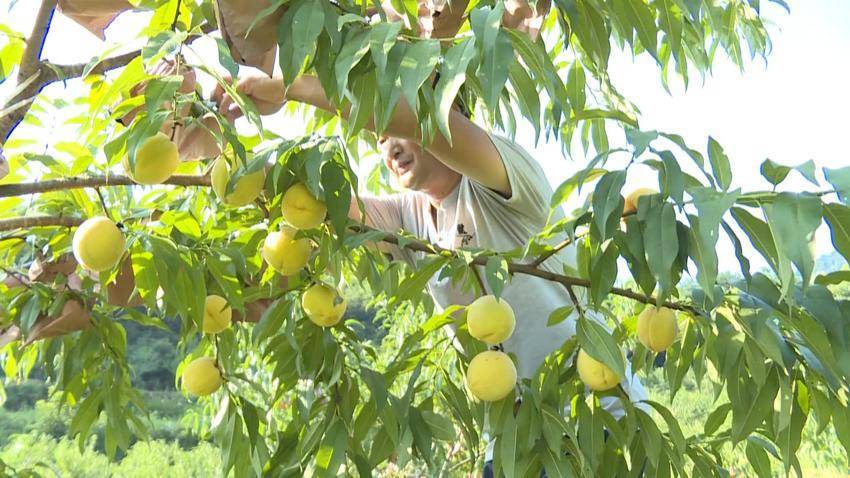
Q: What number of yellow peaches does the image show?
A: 13